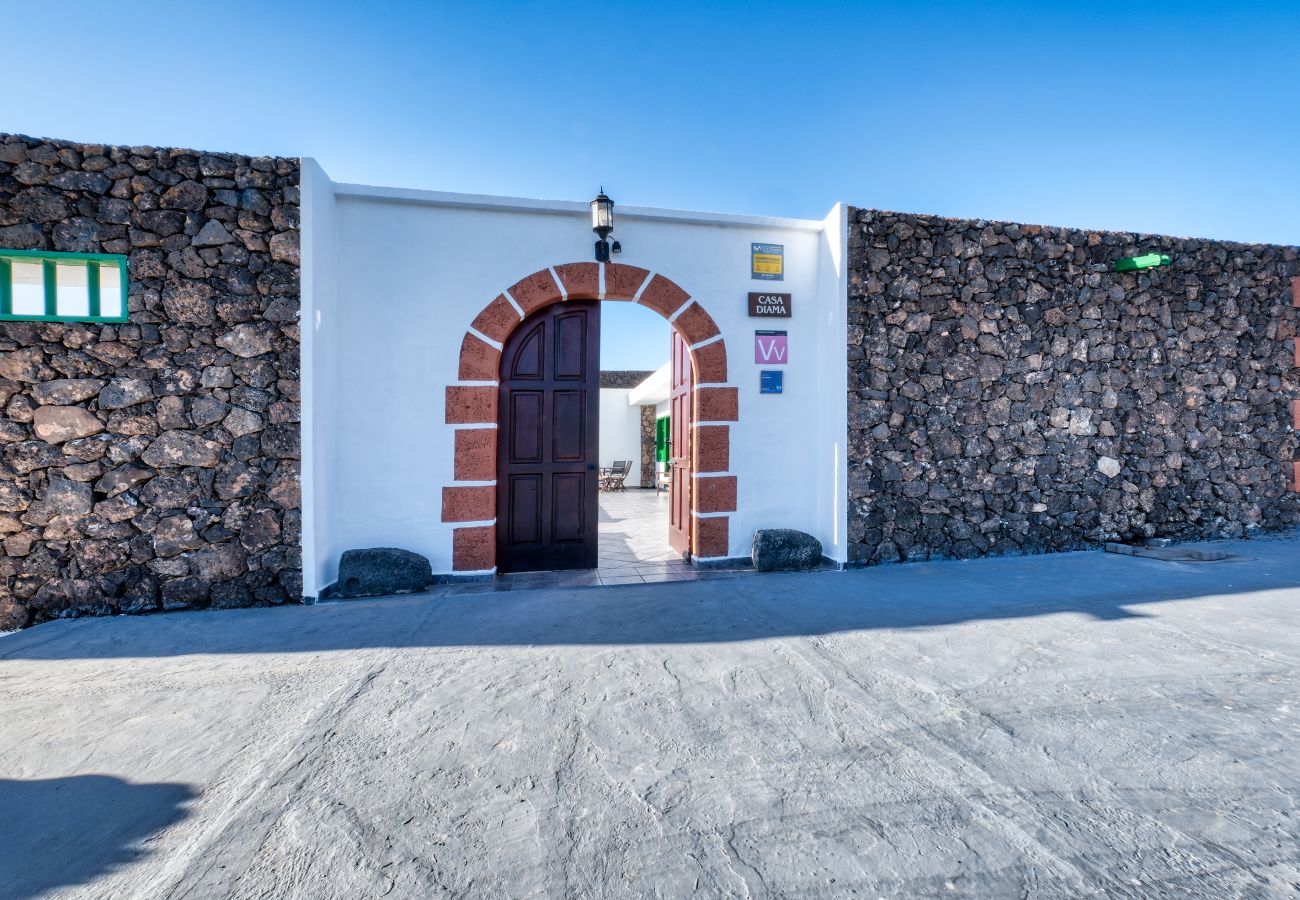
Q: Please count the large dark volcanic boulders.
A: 2